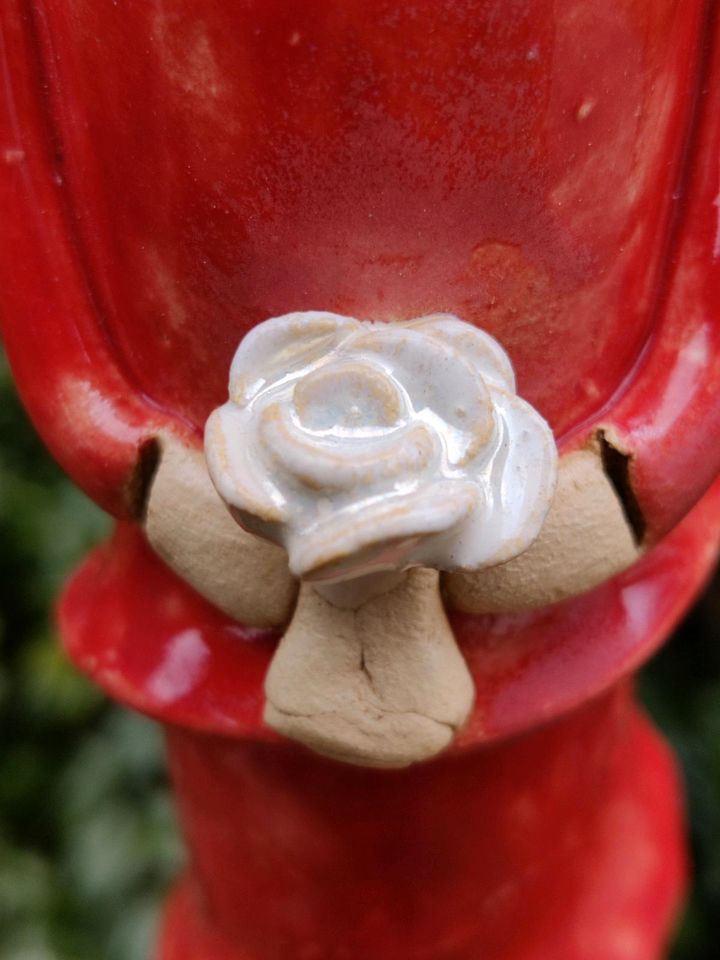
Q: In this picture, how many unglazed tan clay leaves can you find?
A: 3